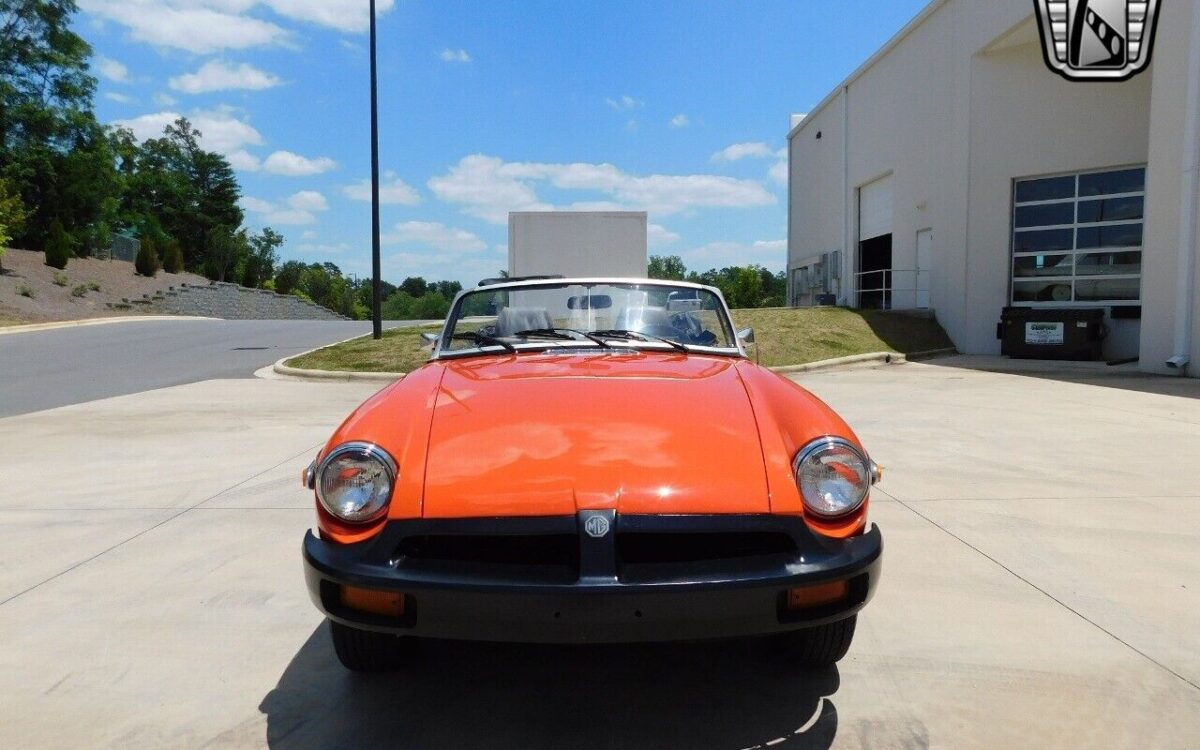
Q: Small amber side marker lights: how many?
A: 2